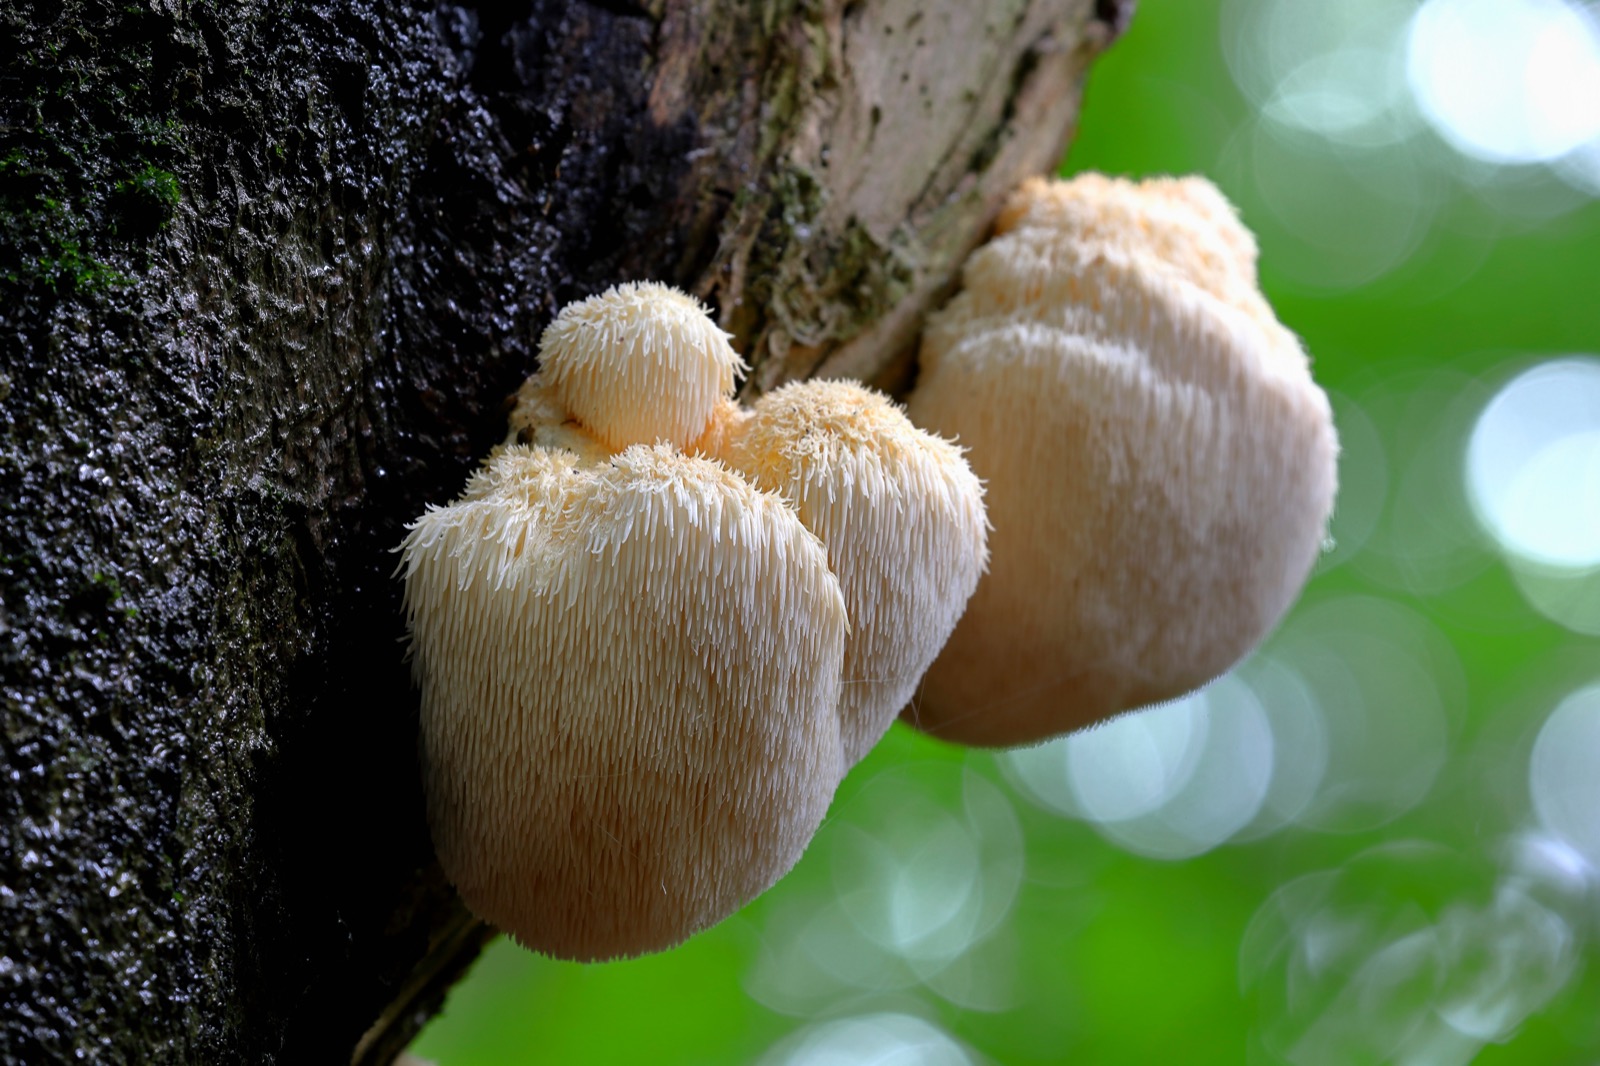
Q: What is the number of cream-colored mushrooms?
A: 4